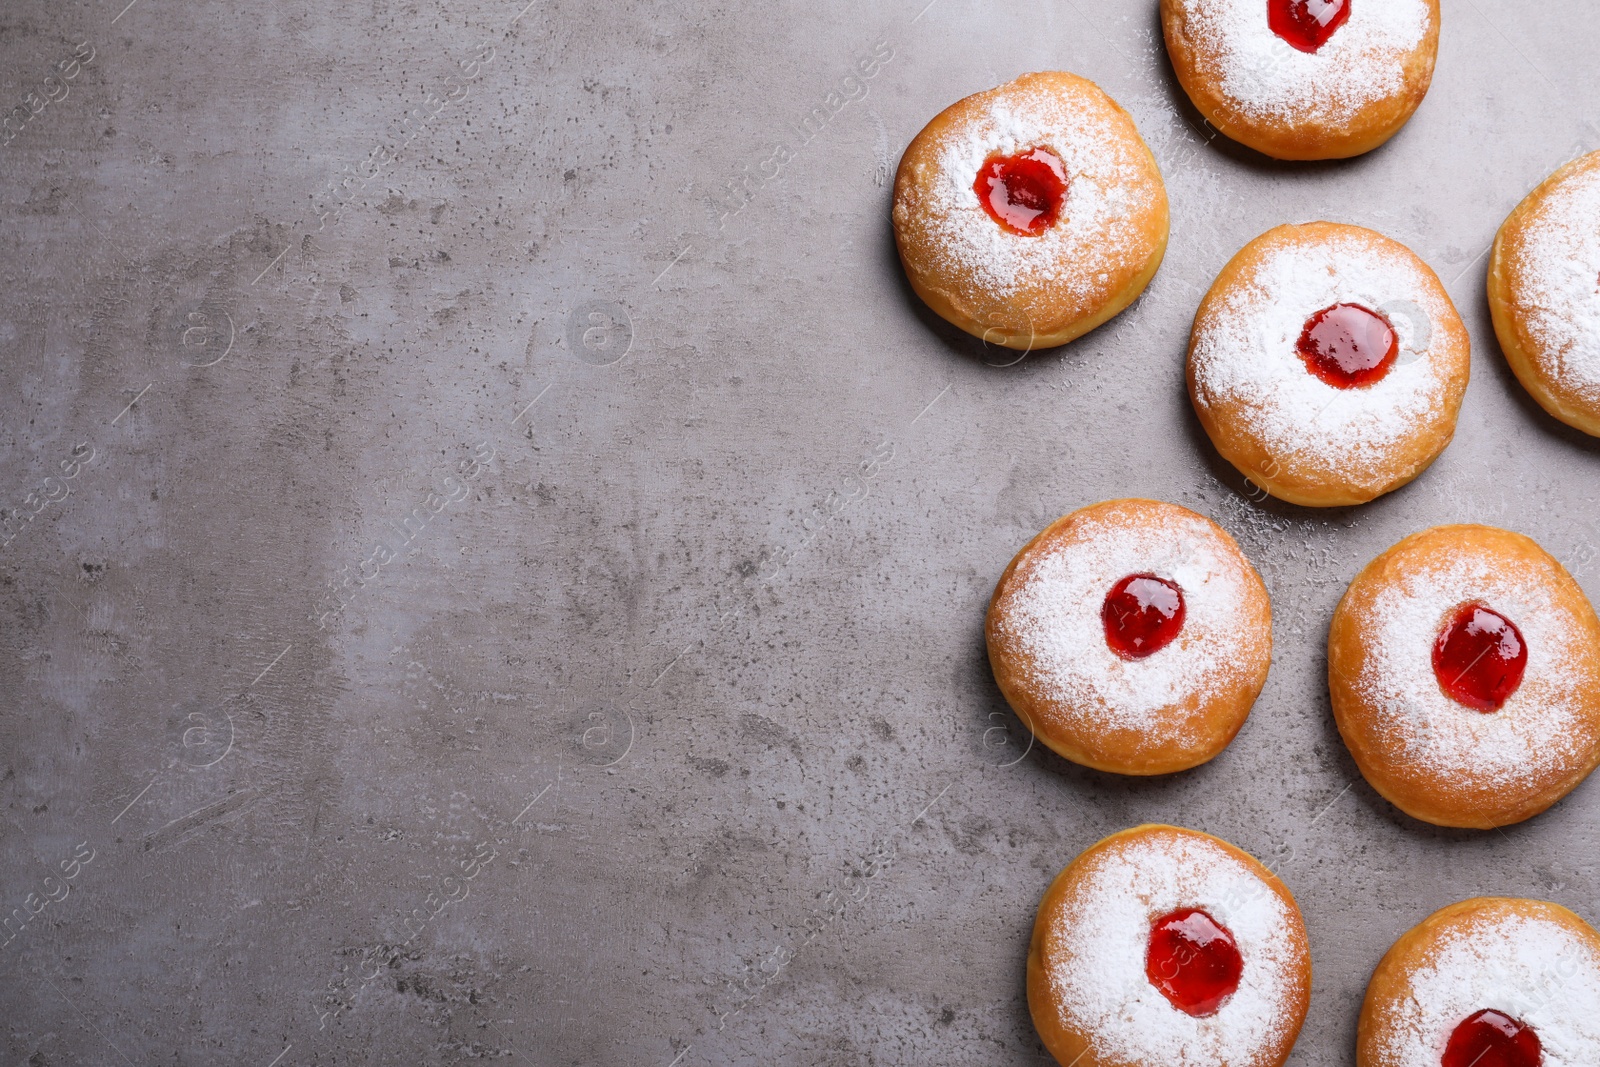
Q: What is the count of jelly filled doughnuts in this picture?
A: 8